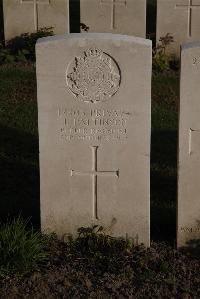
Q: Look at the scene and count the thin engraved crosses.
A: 4